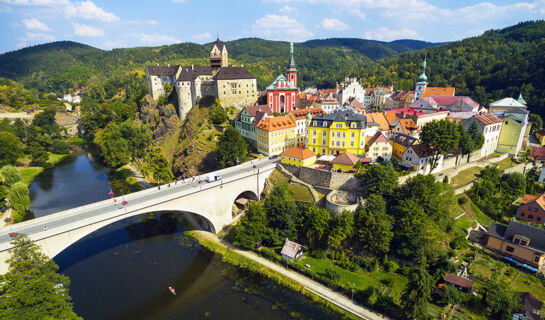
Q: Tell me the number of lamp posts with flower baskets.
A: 8